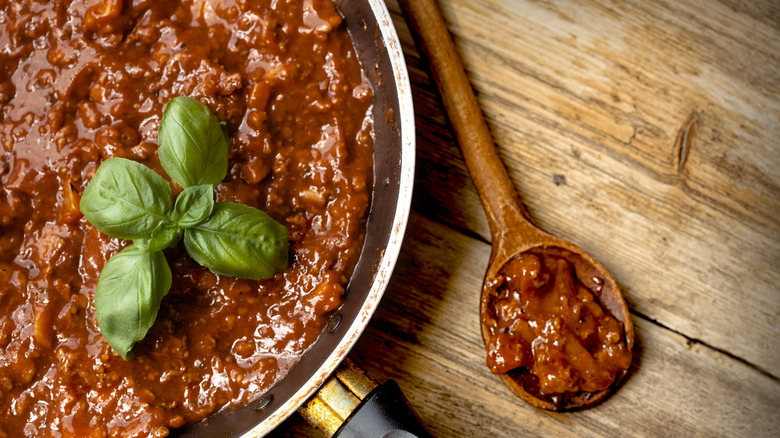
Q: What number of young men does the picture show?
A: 0